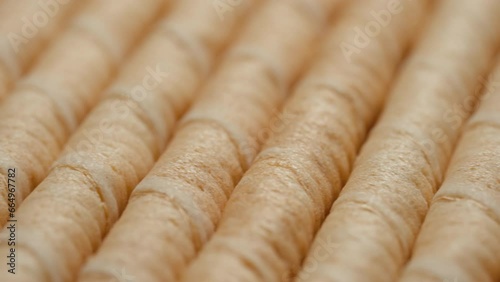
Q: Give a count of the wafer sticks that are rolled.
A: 7